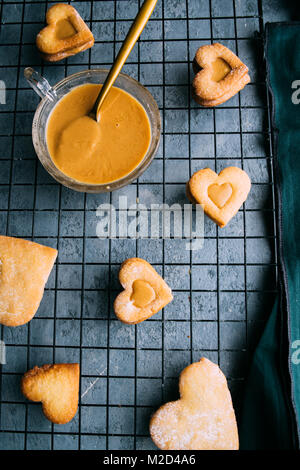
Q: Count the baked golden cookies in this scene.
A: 7